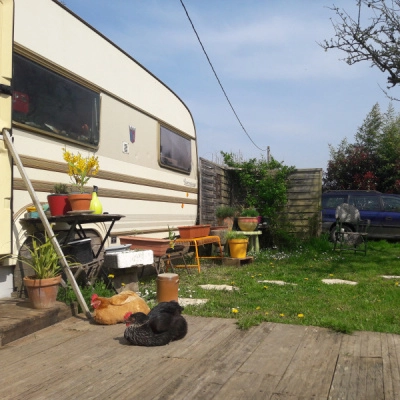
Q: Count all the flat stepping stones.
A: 5